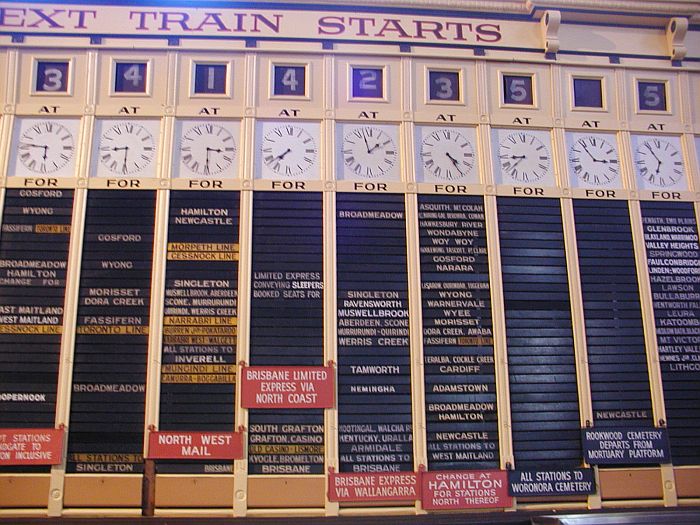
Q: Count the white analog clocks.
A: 9